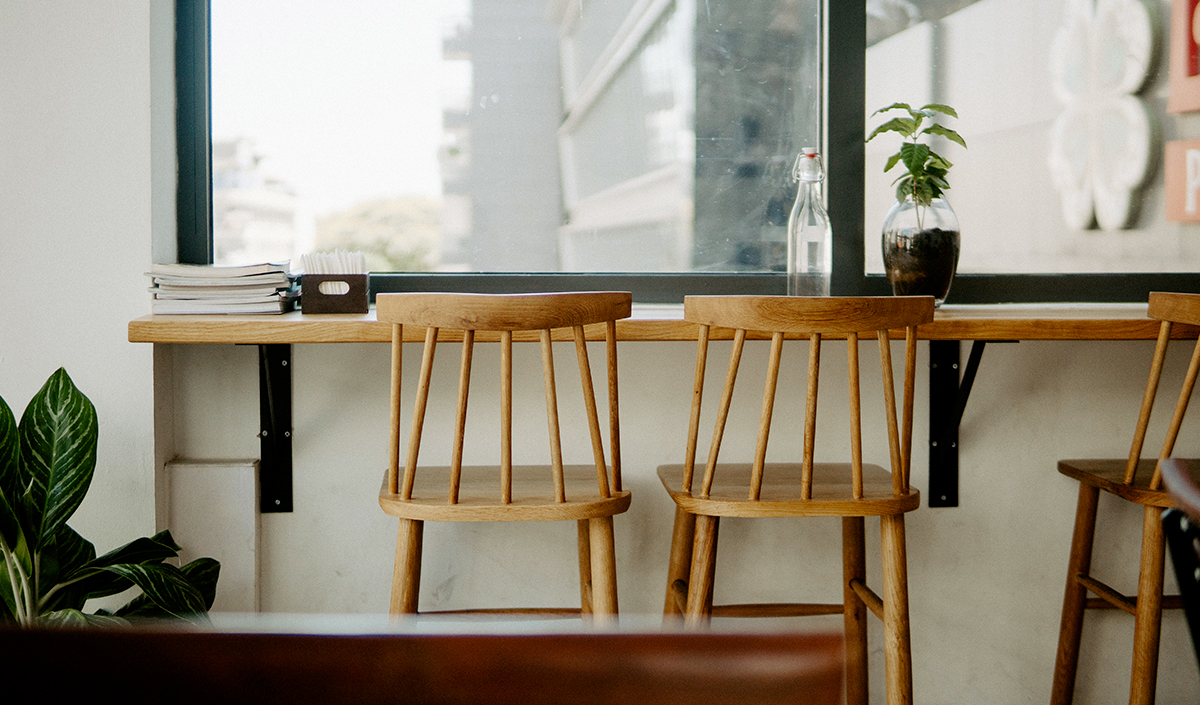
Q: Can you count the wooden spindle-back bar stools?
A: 3